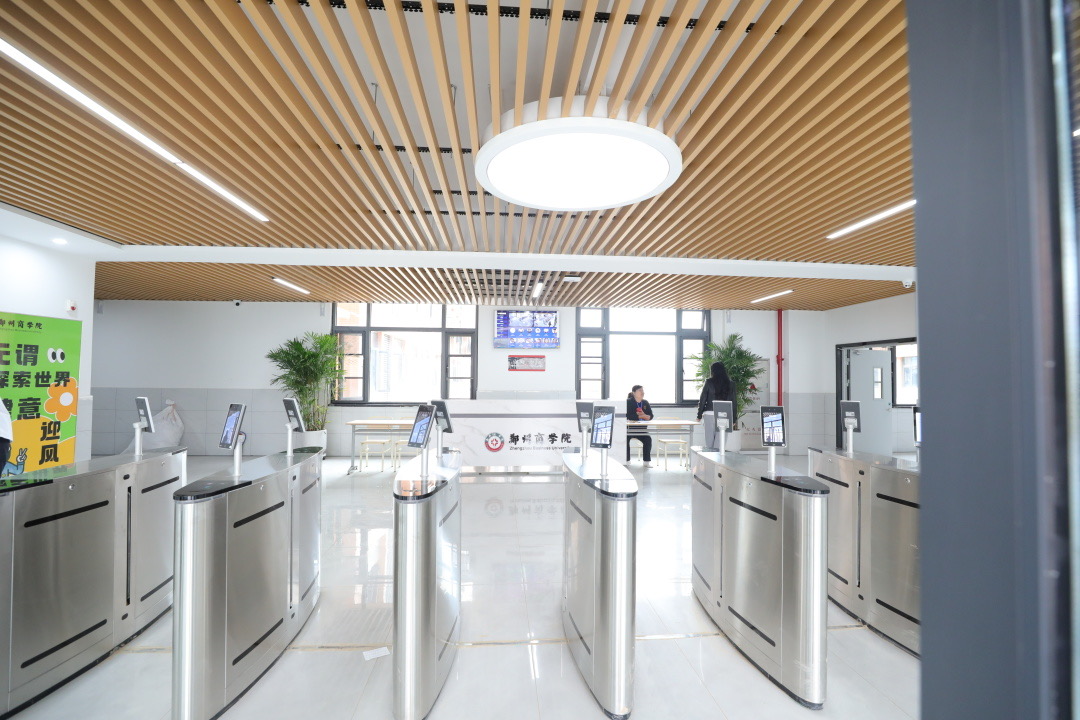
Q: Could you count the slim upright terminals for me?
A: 11